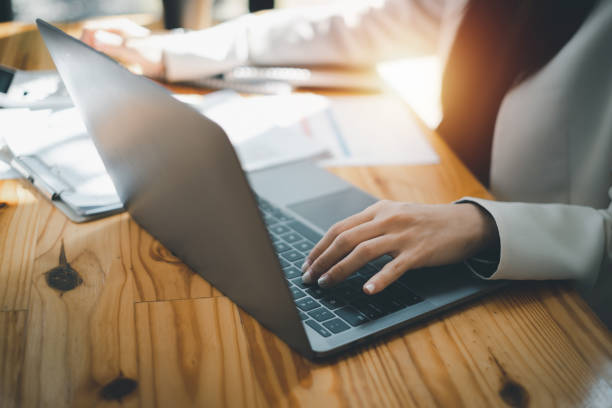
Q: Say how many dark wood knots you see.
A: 3